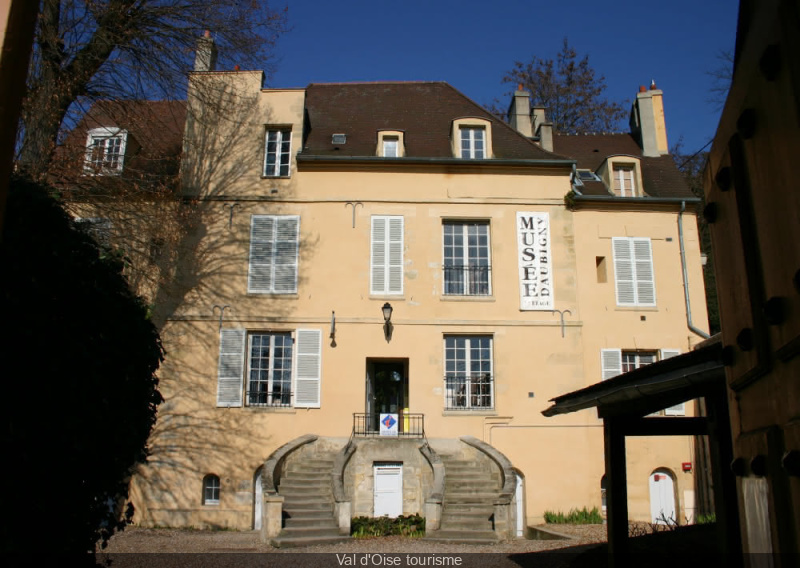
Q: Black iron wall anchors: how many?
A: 4